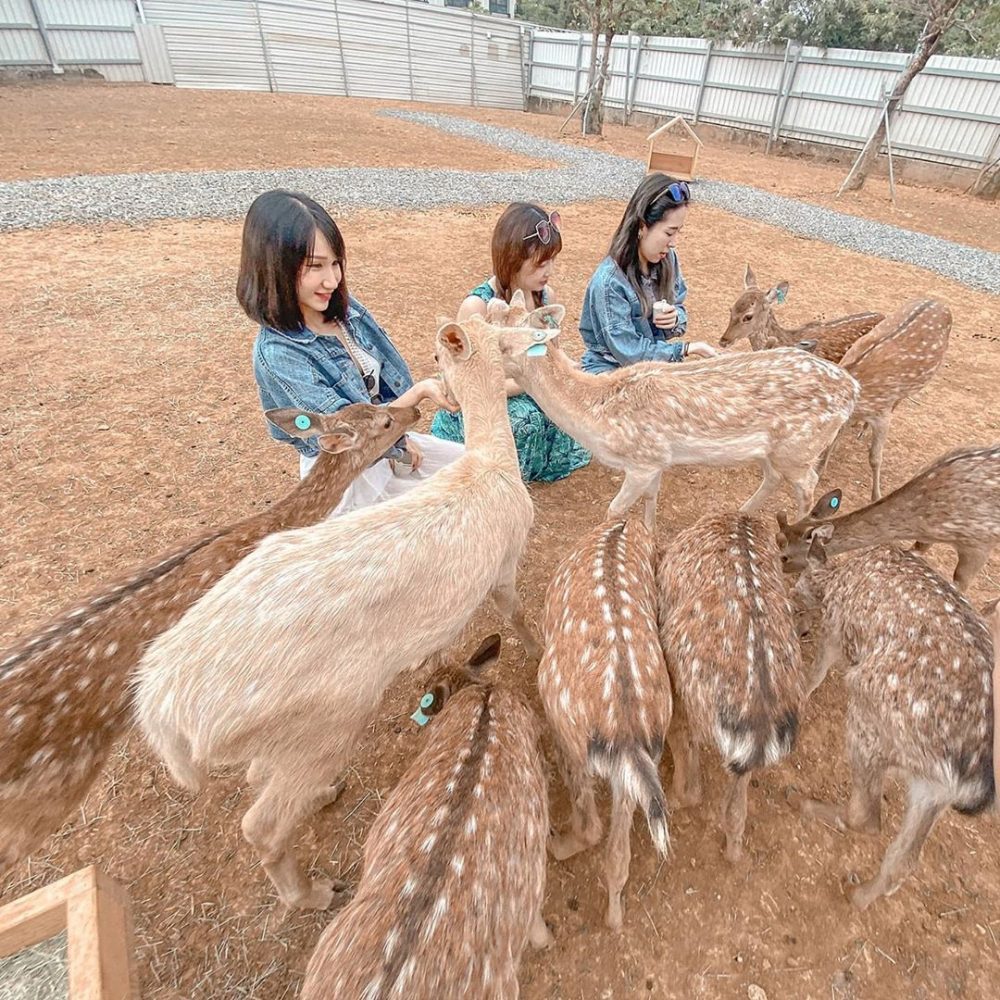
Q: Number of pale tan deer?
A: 2